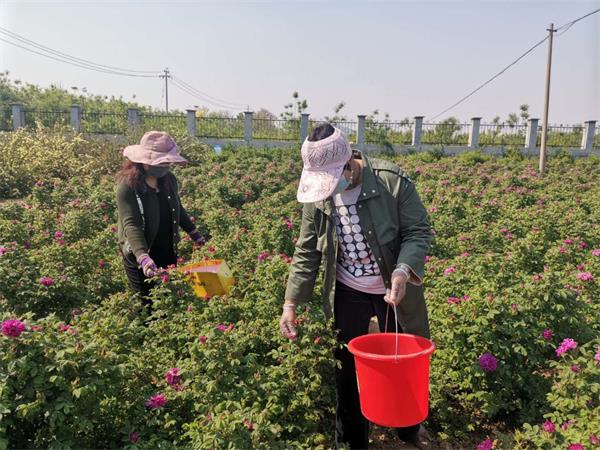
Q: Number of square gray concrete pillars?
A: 11